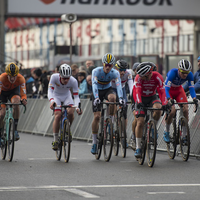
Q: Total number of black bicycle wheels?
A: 12